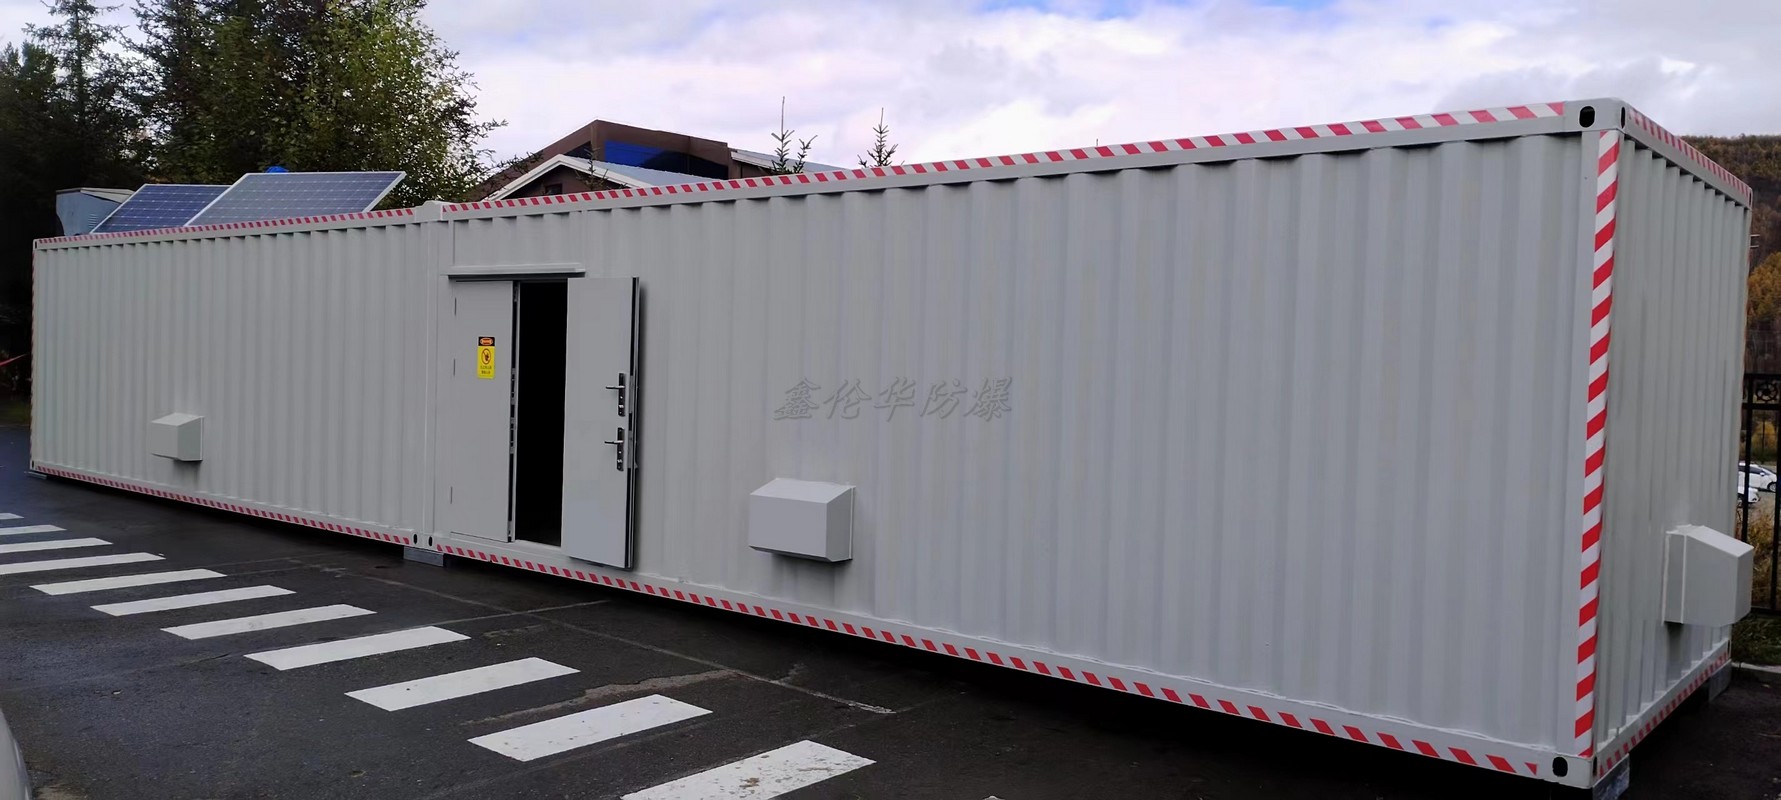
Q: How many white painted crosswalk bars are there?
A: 11